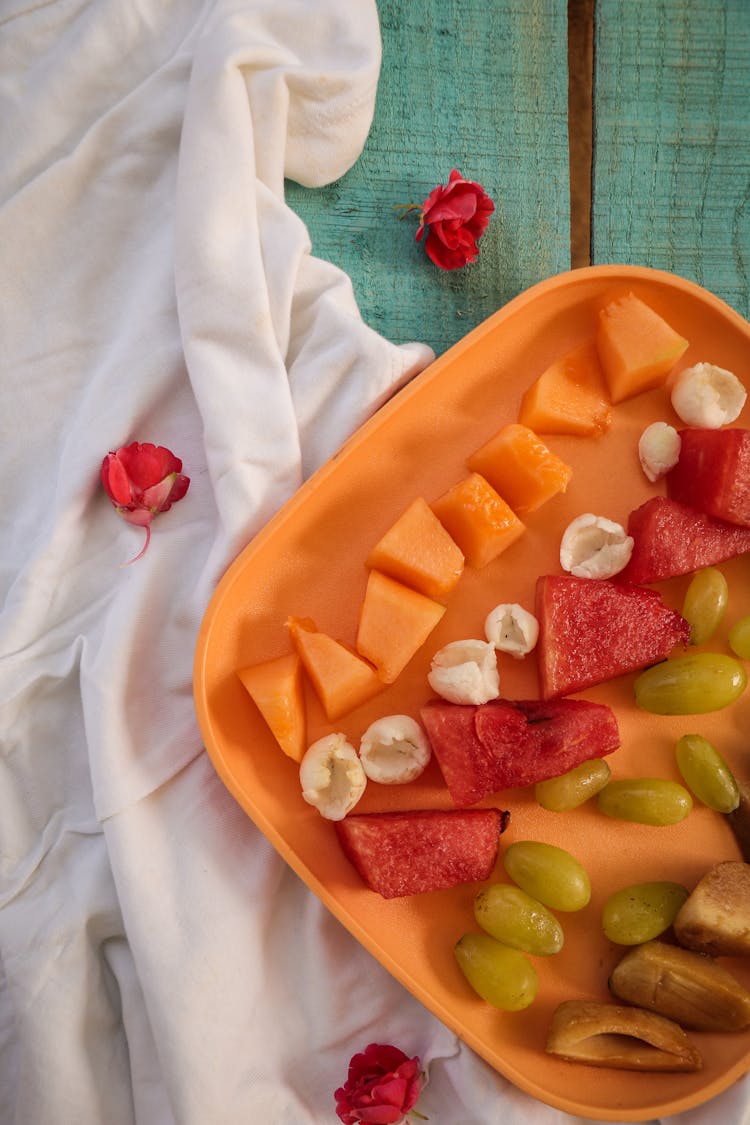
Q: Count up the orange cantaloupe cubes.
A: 8